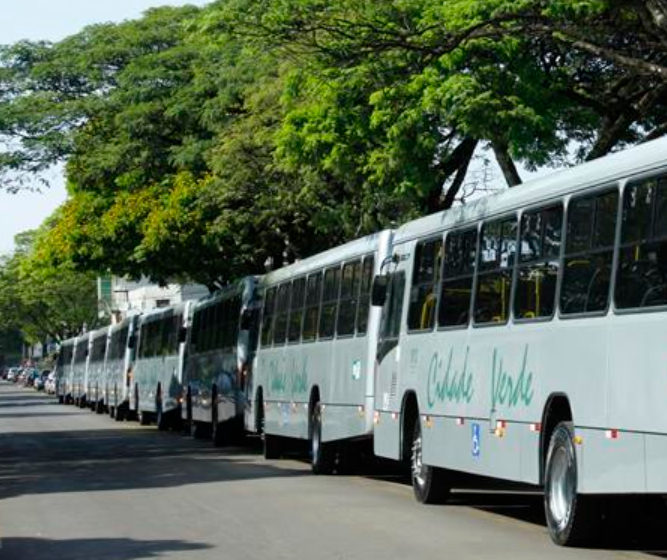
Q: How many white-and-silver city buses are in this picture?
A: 8